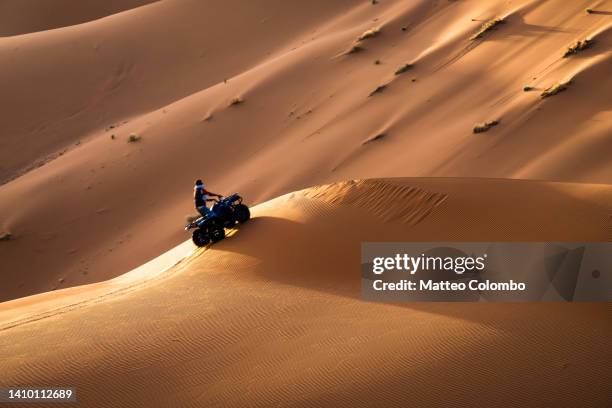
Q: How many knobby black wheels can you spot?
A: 3